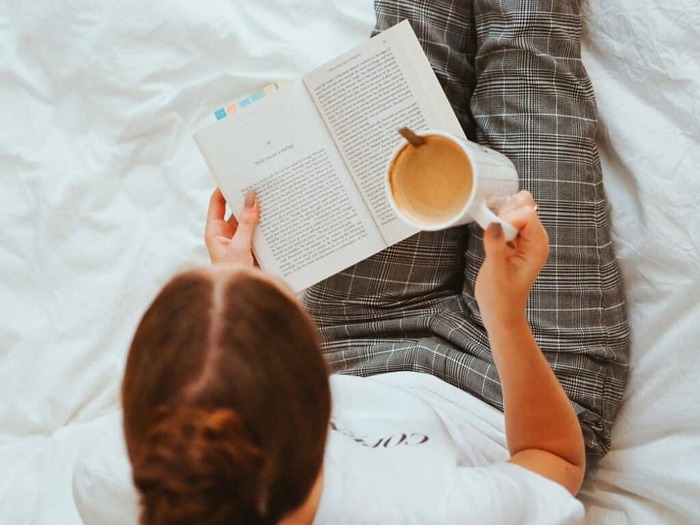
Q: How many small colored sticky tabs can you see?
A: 6